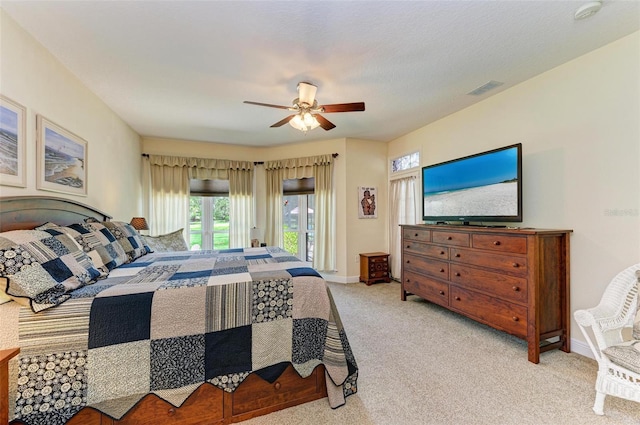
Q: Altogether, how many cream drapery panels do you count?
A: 4